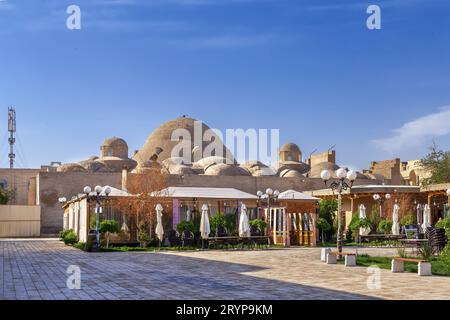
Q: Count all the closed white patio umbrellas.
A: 7